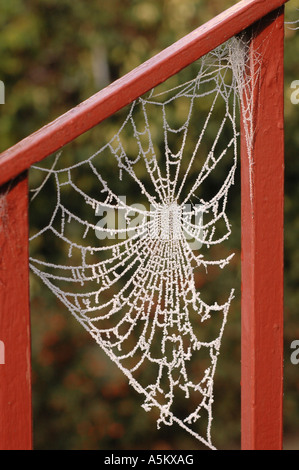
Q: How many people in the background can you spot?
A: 0